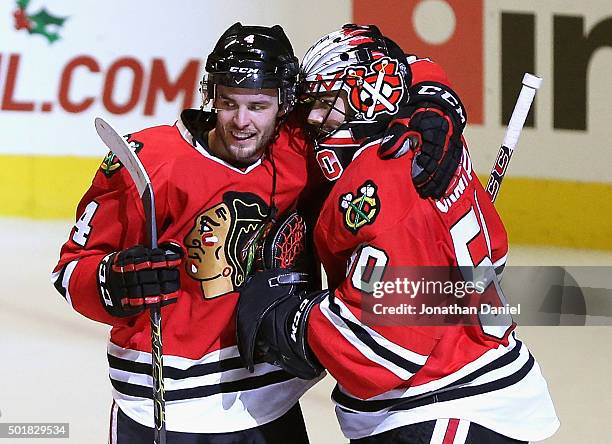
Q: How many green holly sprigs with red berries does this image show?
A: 1